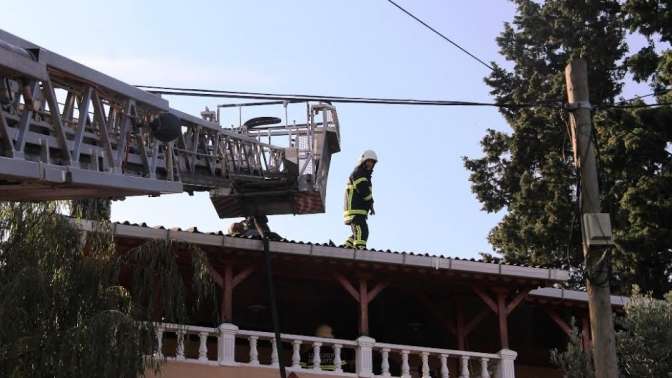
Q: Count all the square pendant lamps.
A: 0